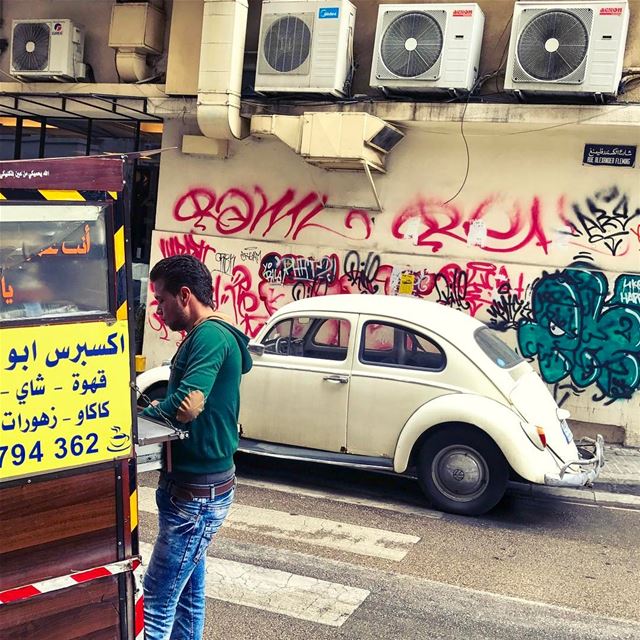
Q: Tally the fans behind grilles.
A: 4